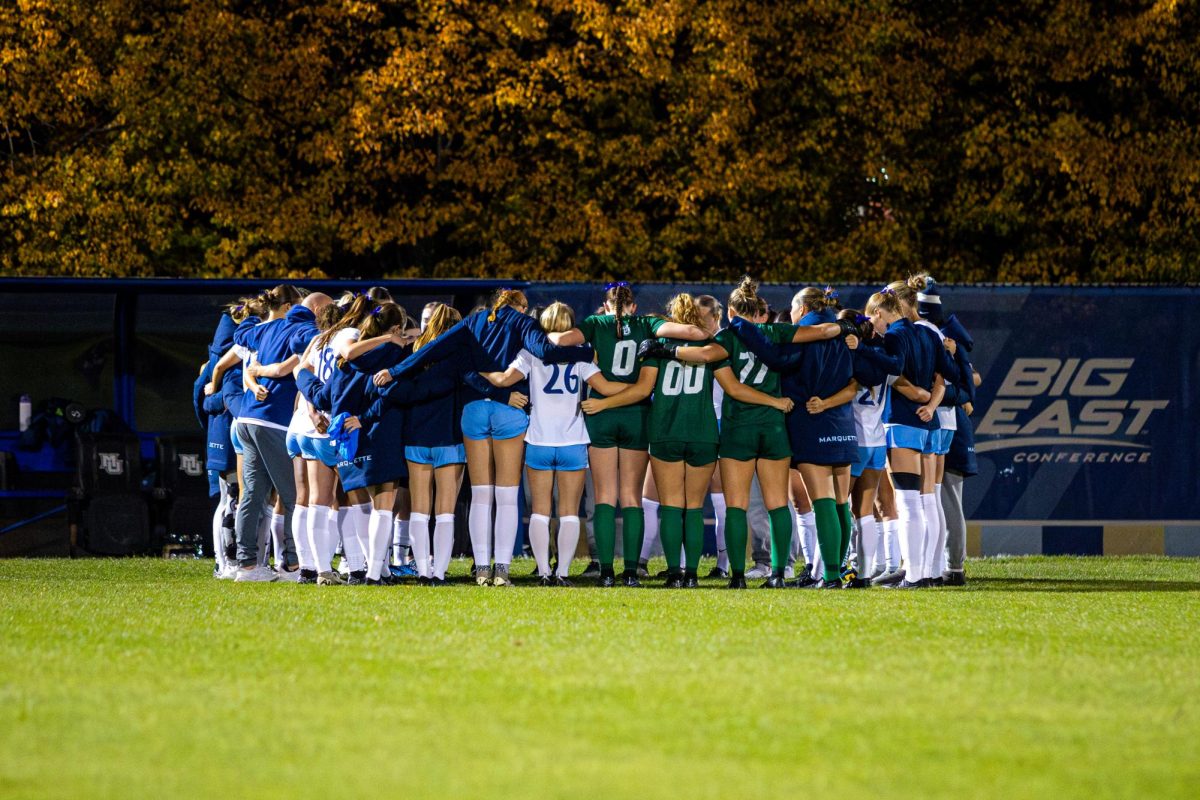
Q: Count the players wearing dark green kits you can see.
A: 3